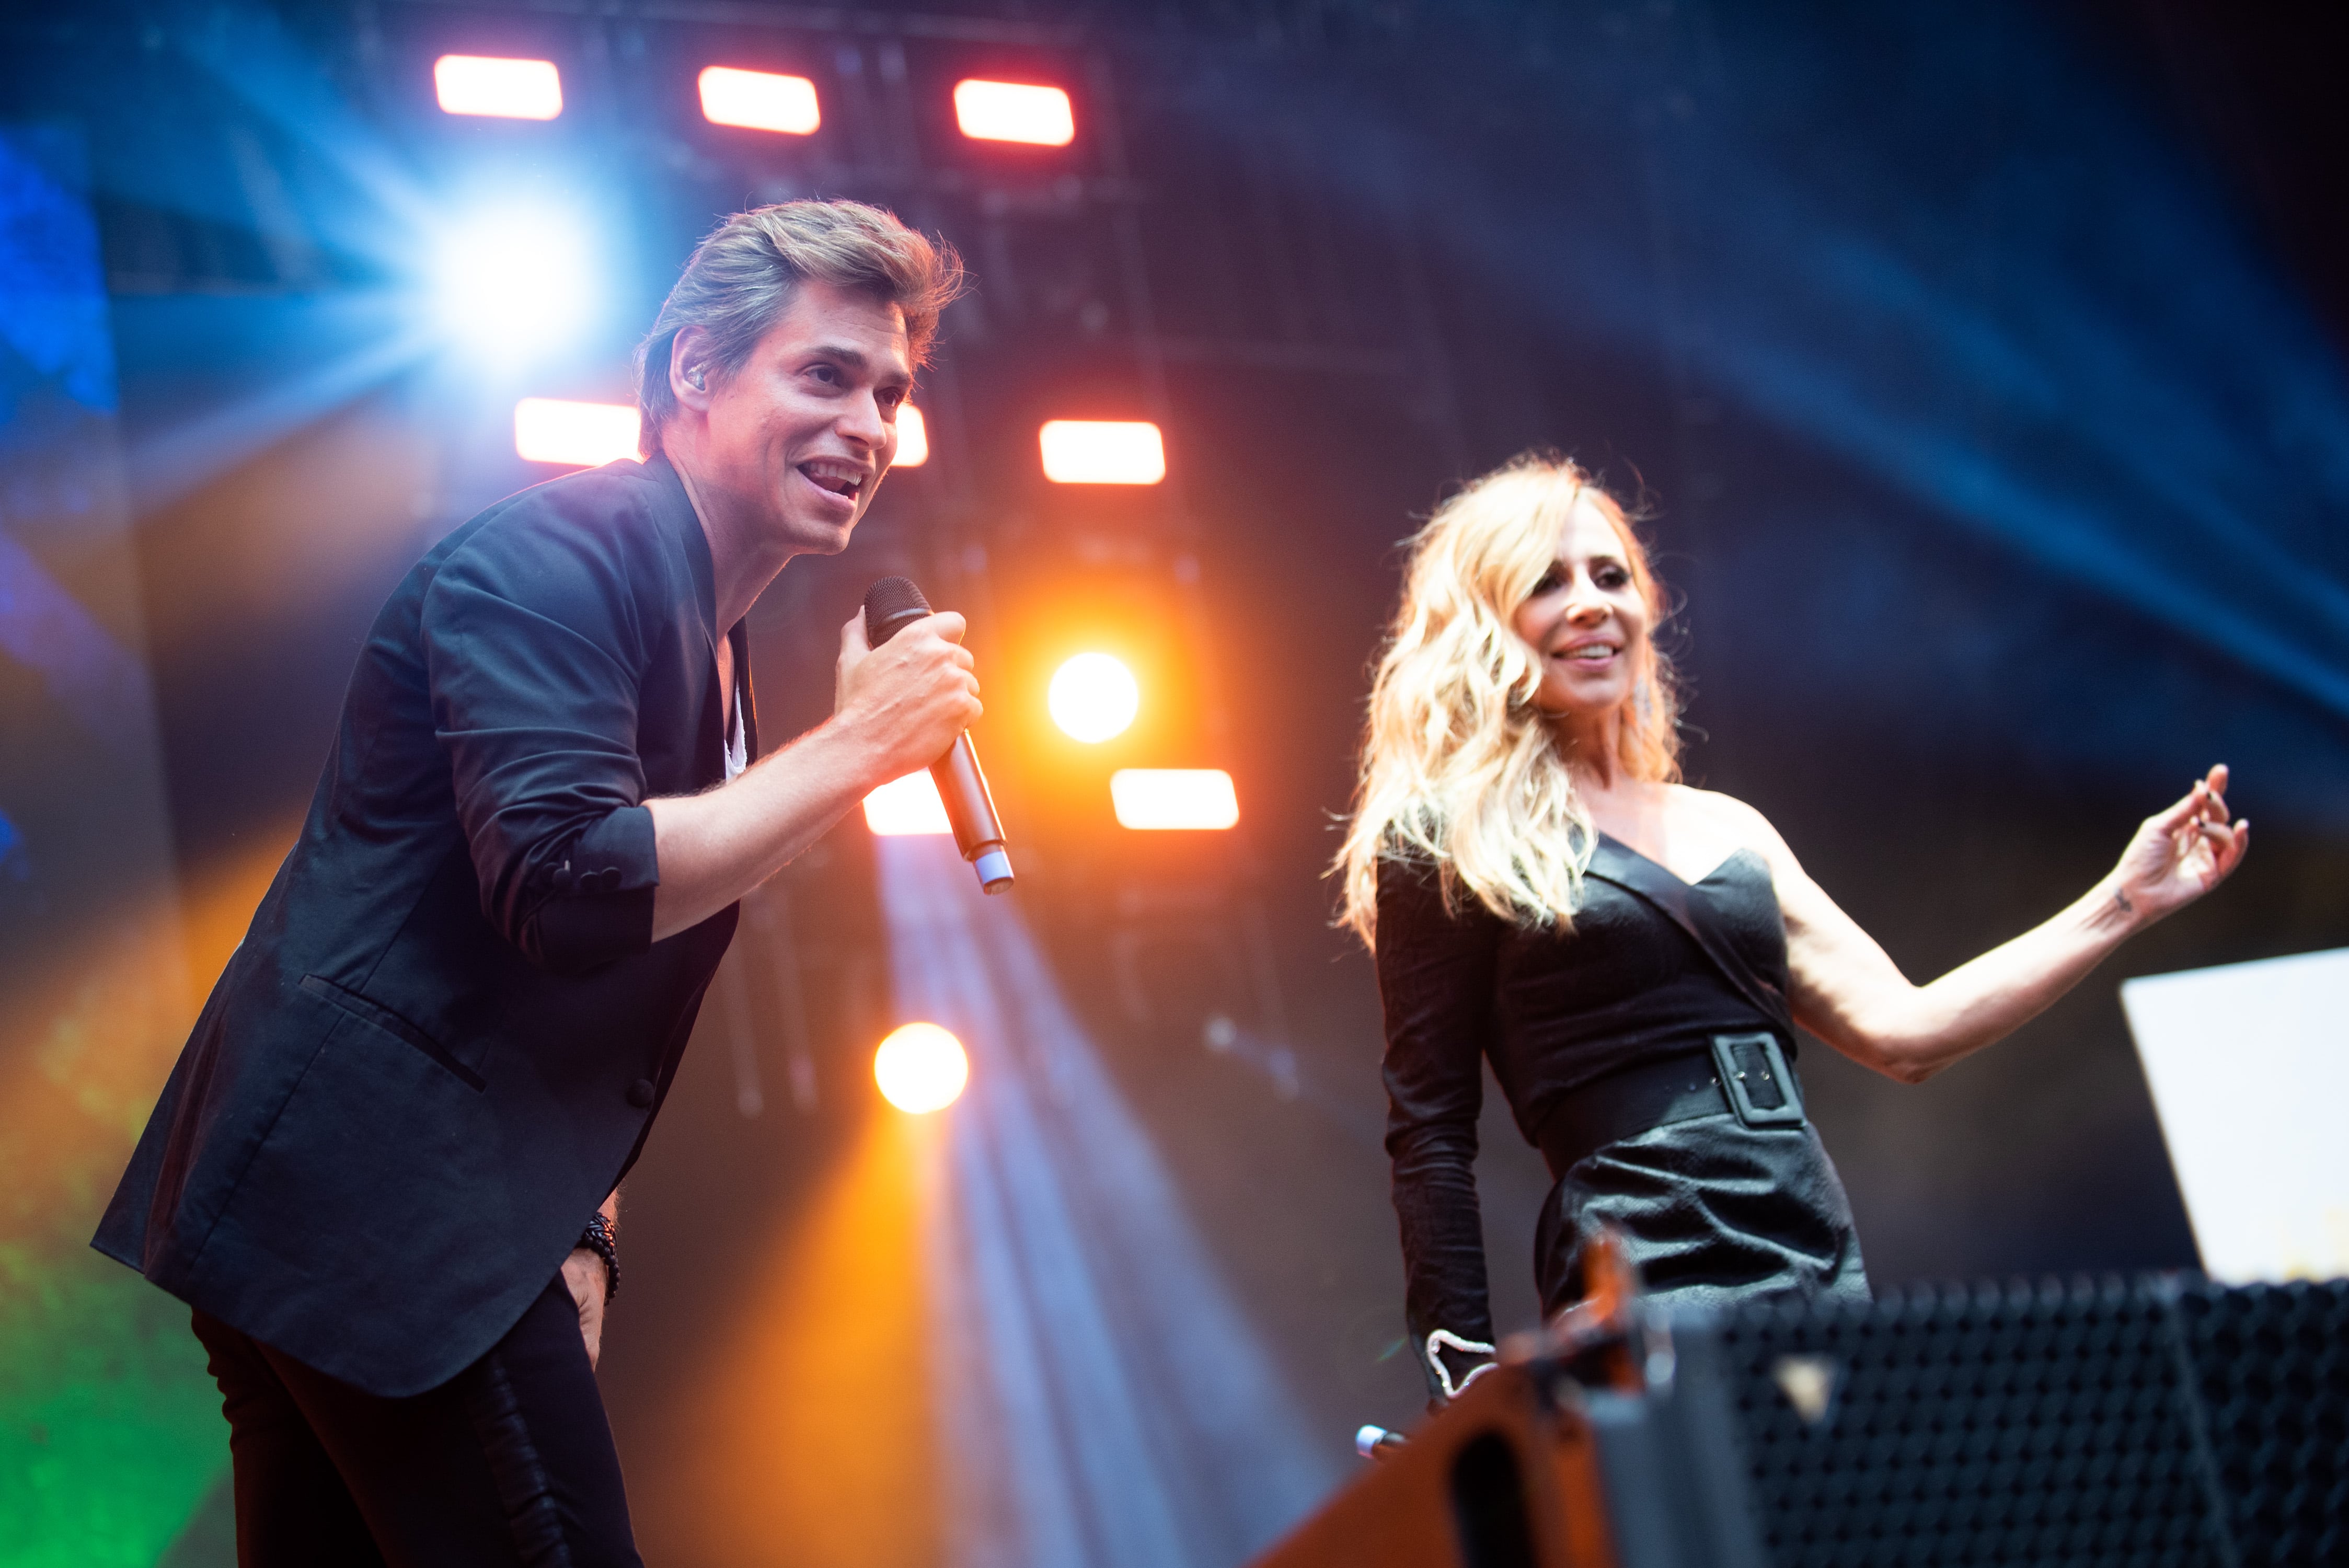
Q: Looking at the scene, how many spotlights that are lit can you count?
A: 11